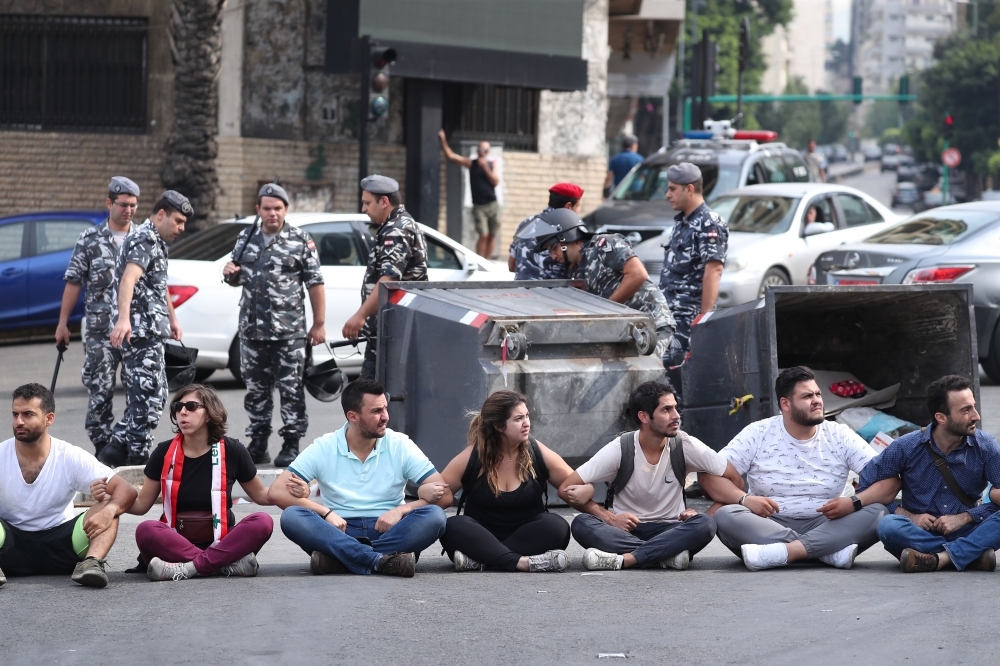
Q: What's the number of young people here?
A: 7